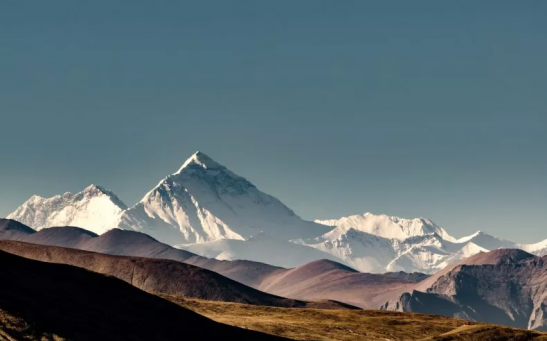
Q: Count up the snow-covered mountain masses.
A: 3